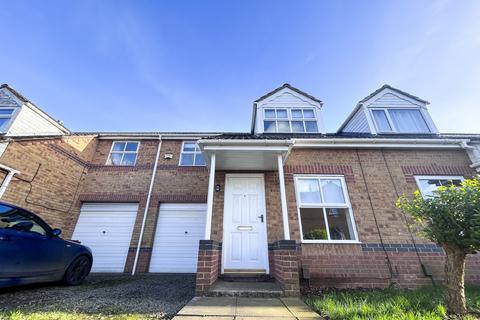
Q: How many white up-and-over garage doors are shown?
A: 2